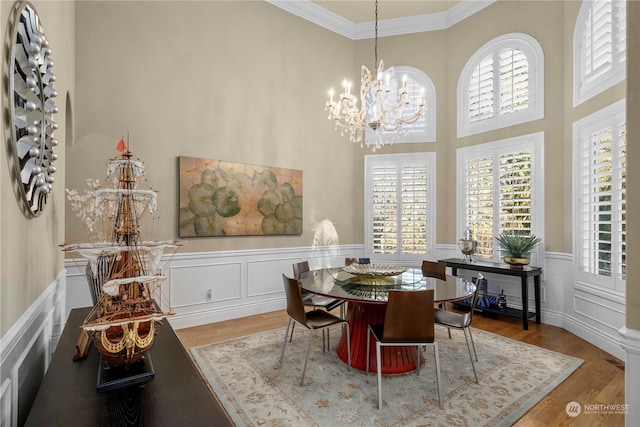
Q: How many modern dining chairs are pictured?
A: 6